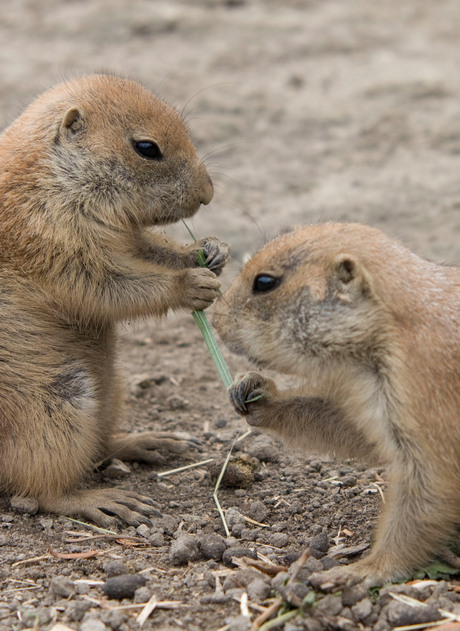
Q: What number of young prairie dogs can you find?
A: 2